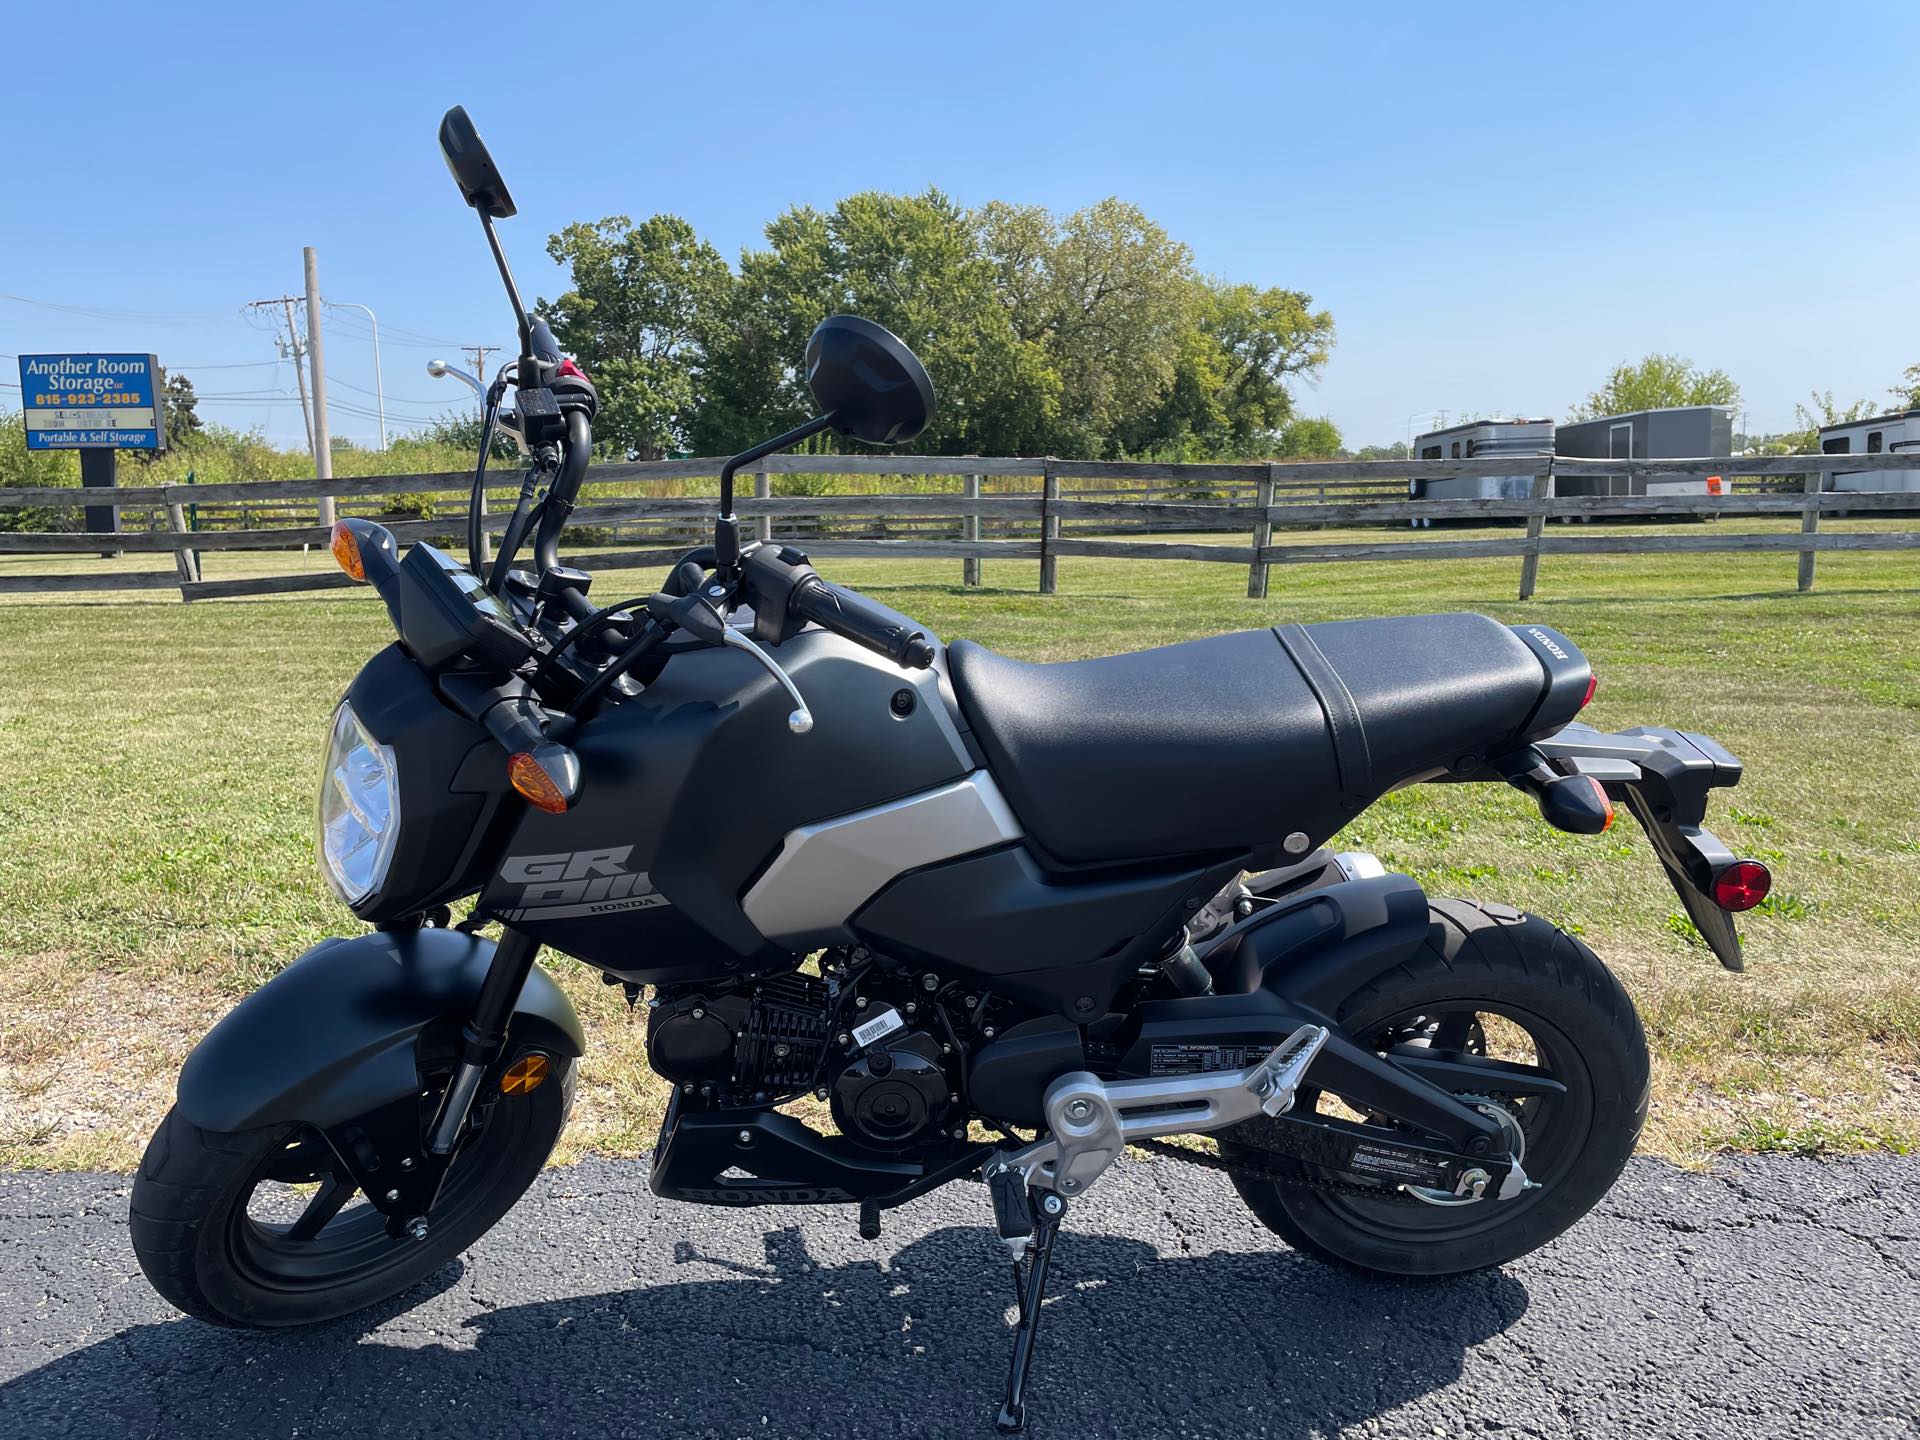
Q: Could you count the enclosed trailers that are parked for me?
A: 3